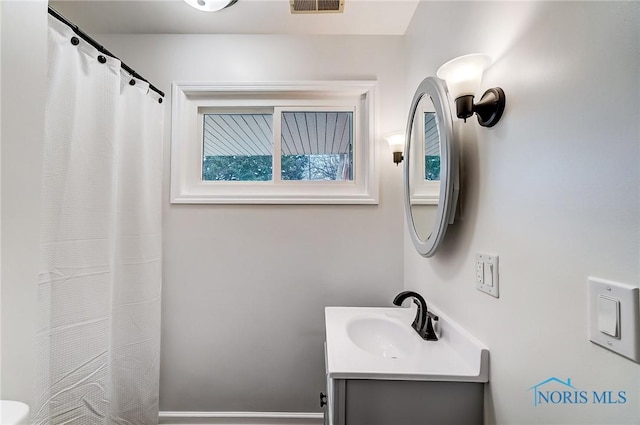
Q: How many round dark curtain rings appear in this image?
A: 4